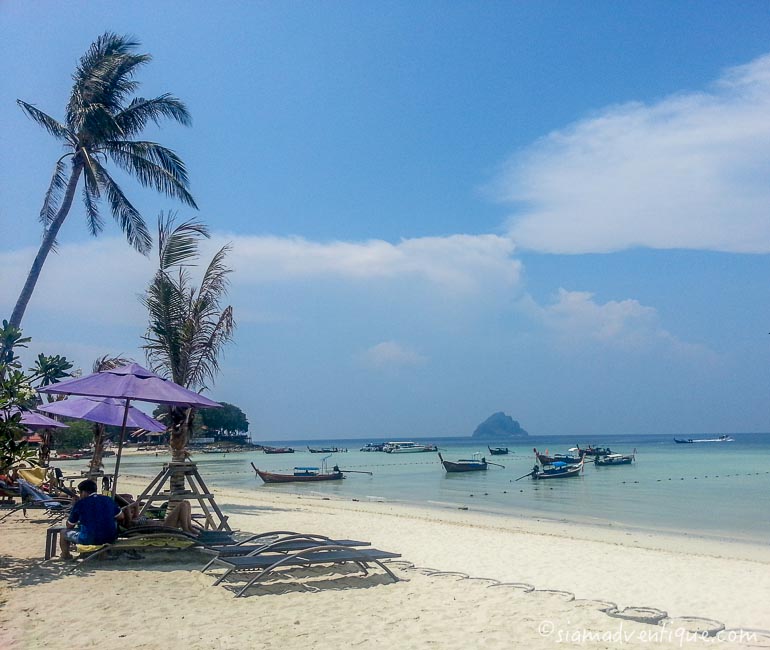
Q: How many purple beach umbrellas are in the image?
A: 3